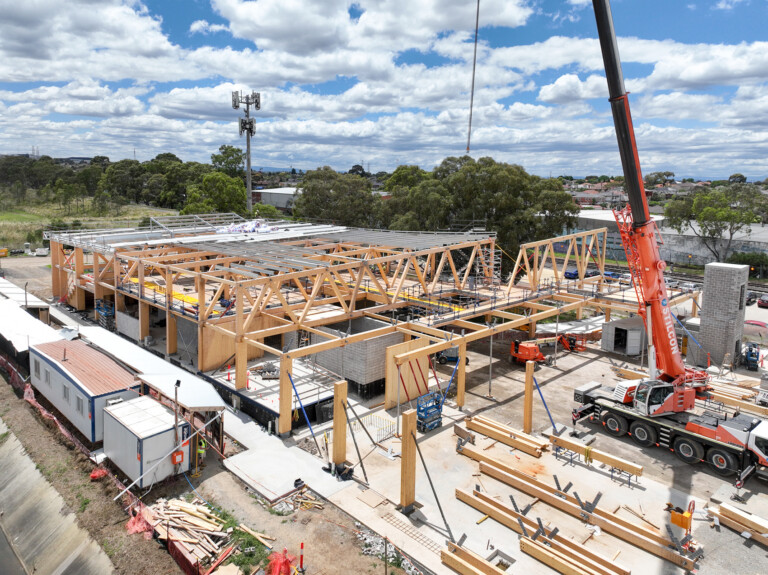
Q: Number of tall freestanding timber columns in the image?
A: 3